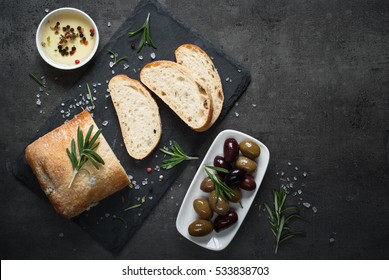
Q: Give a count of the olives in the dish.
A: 12